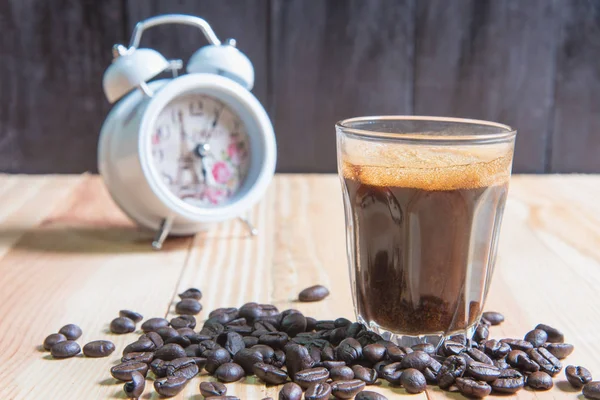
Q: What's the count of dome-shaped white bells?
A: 2